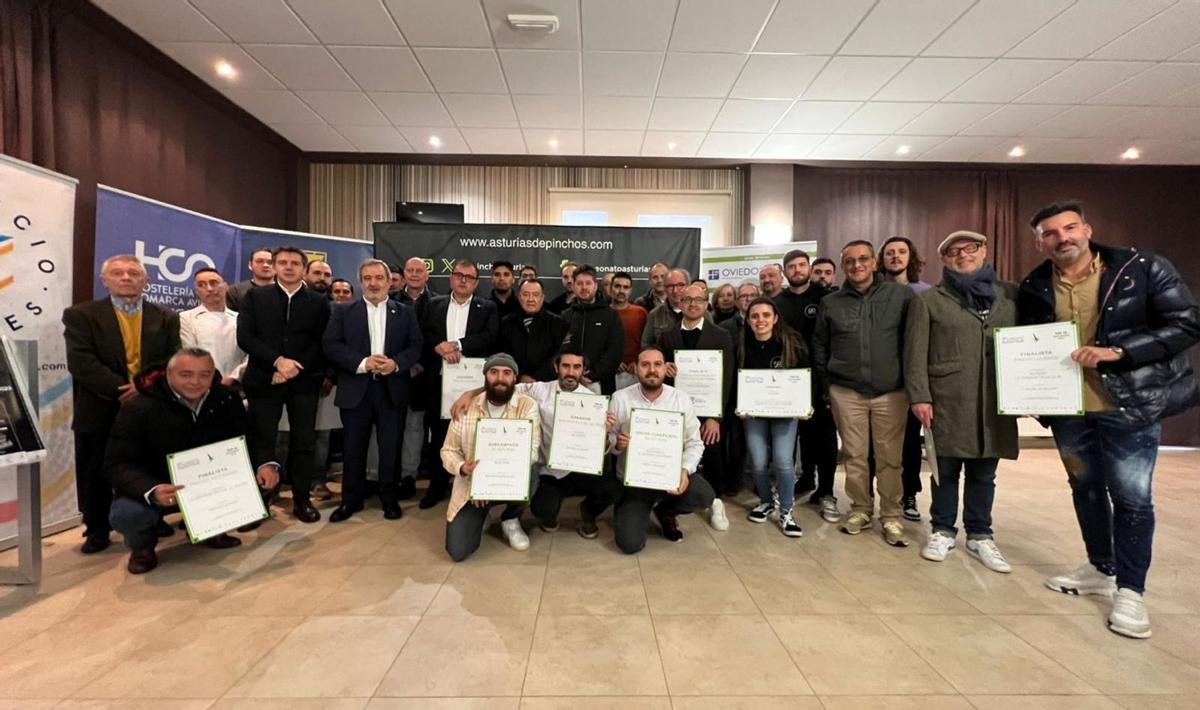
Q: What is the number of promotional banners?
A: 5